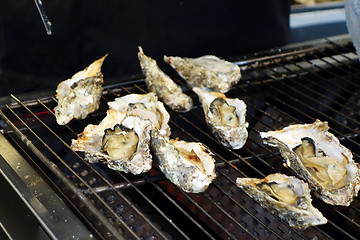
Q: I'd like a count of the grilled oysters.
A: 9